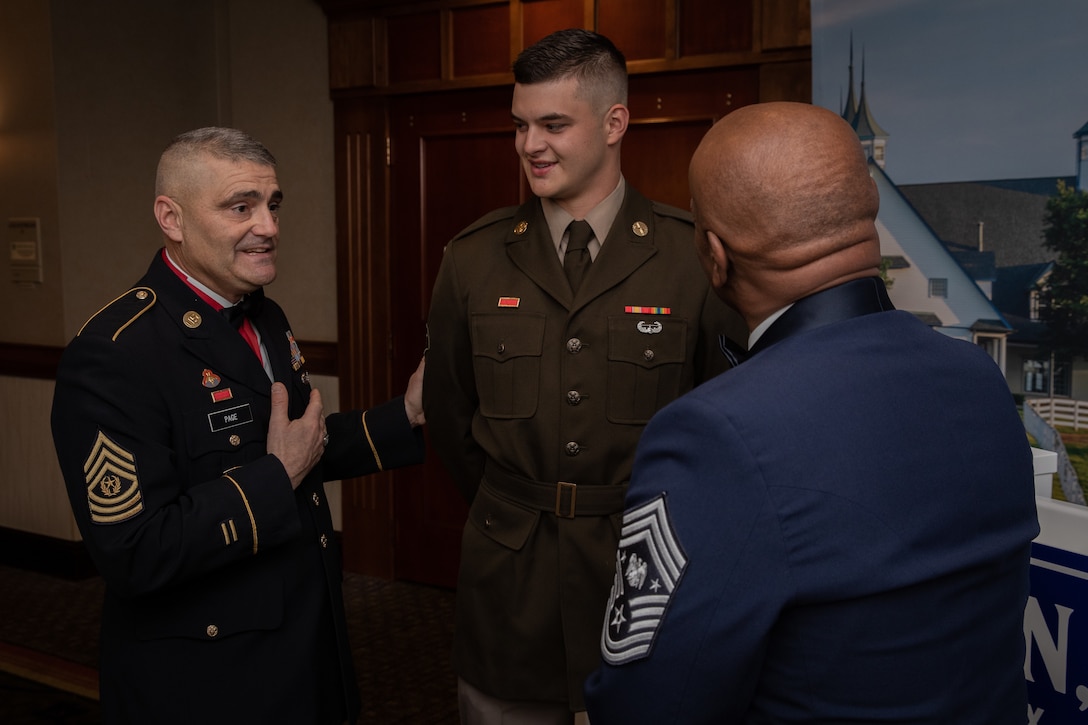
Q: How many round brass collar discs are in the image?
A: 3